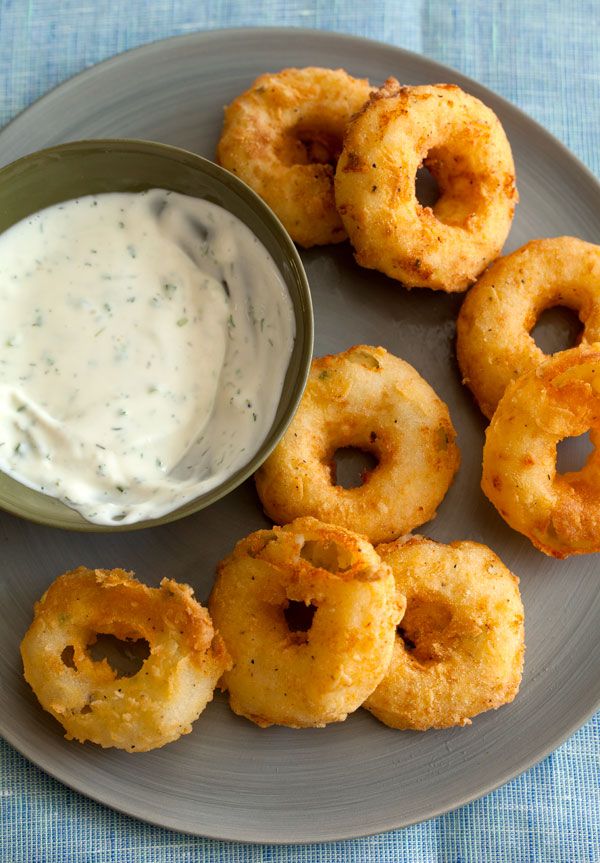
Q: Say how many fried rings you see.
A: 8